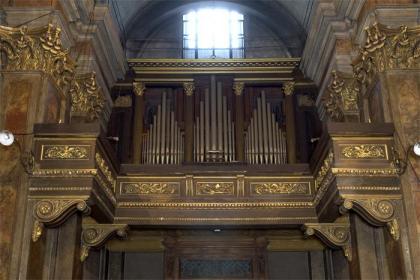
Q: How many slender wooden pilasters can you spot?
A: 4